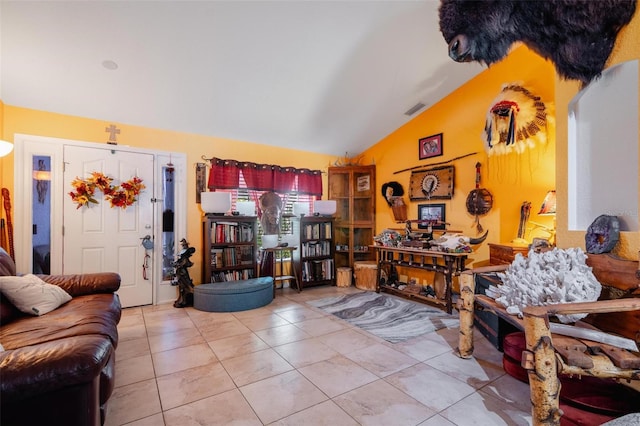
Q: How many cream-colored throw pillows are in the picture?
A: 1